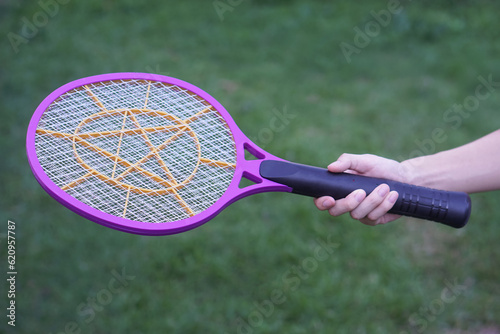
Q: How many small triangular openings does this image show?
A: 2